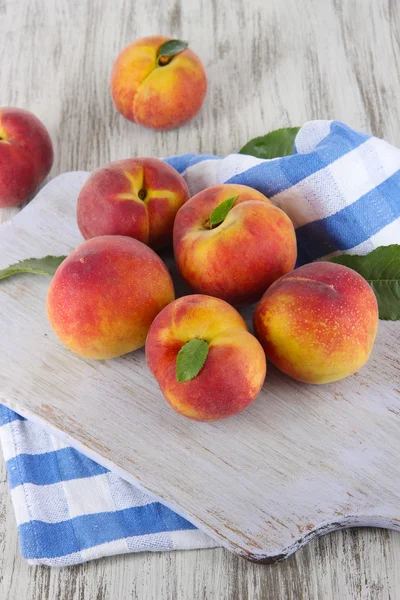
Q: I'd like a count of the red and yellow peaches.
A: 7